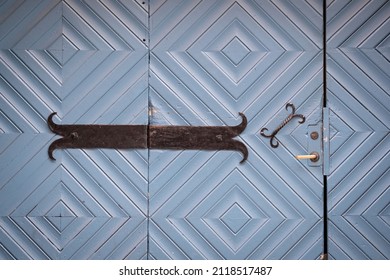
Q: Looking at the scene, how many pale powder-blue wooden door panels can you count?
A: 3